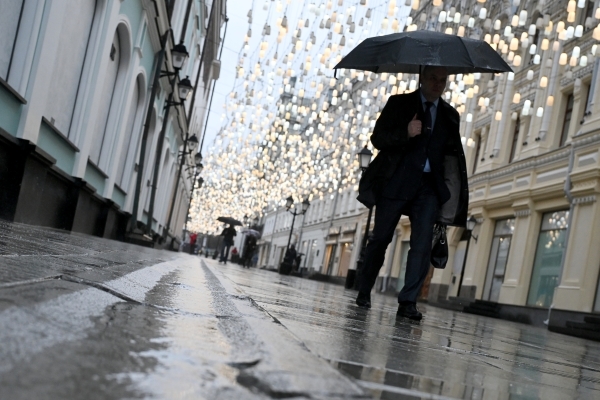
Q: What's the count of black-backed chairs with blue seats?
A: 0